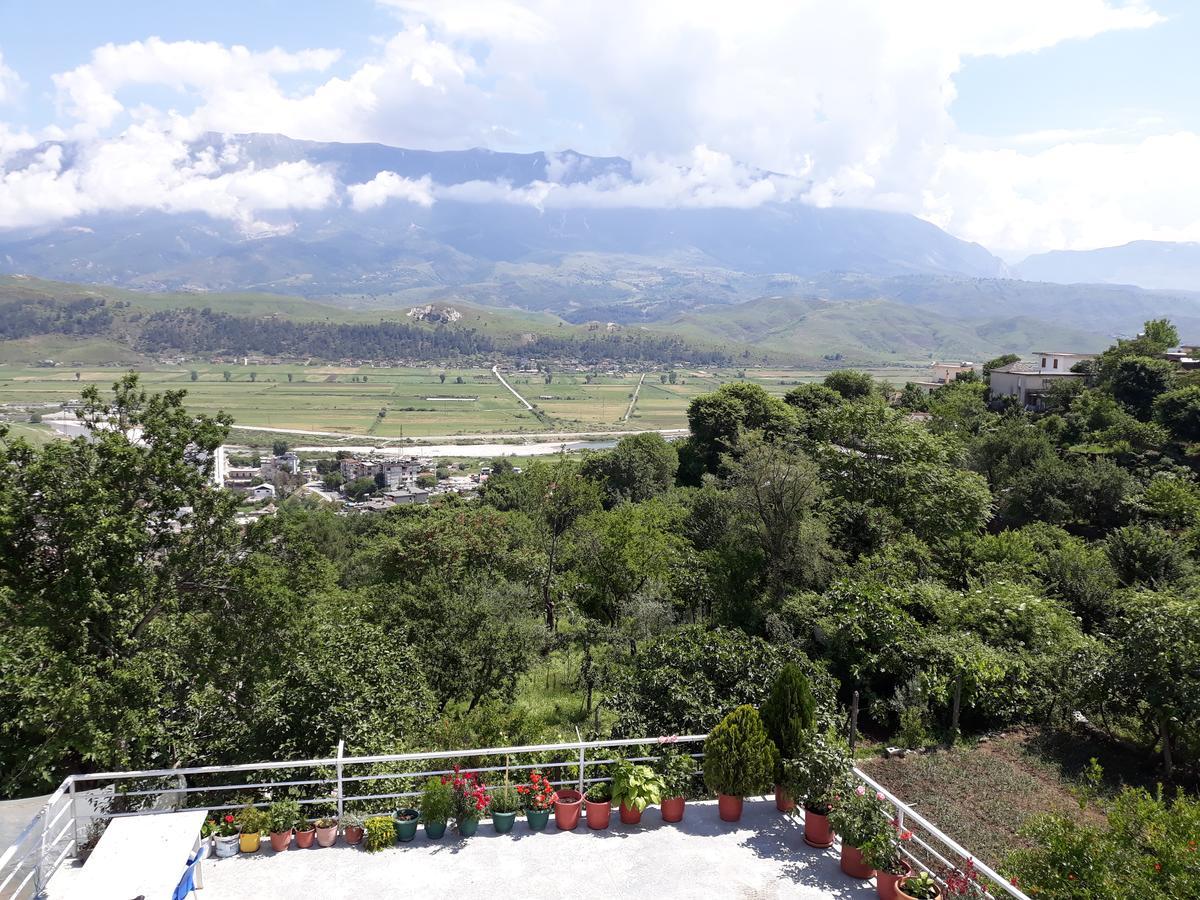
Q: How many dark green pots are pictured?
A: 5